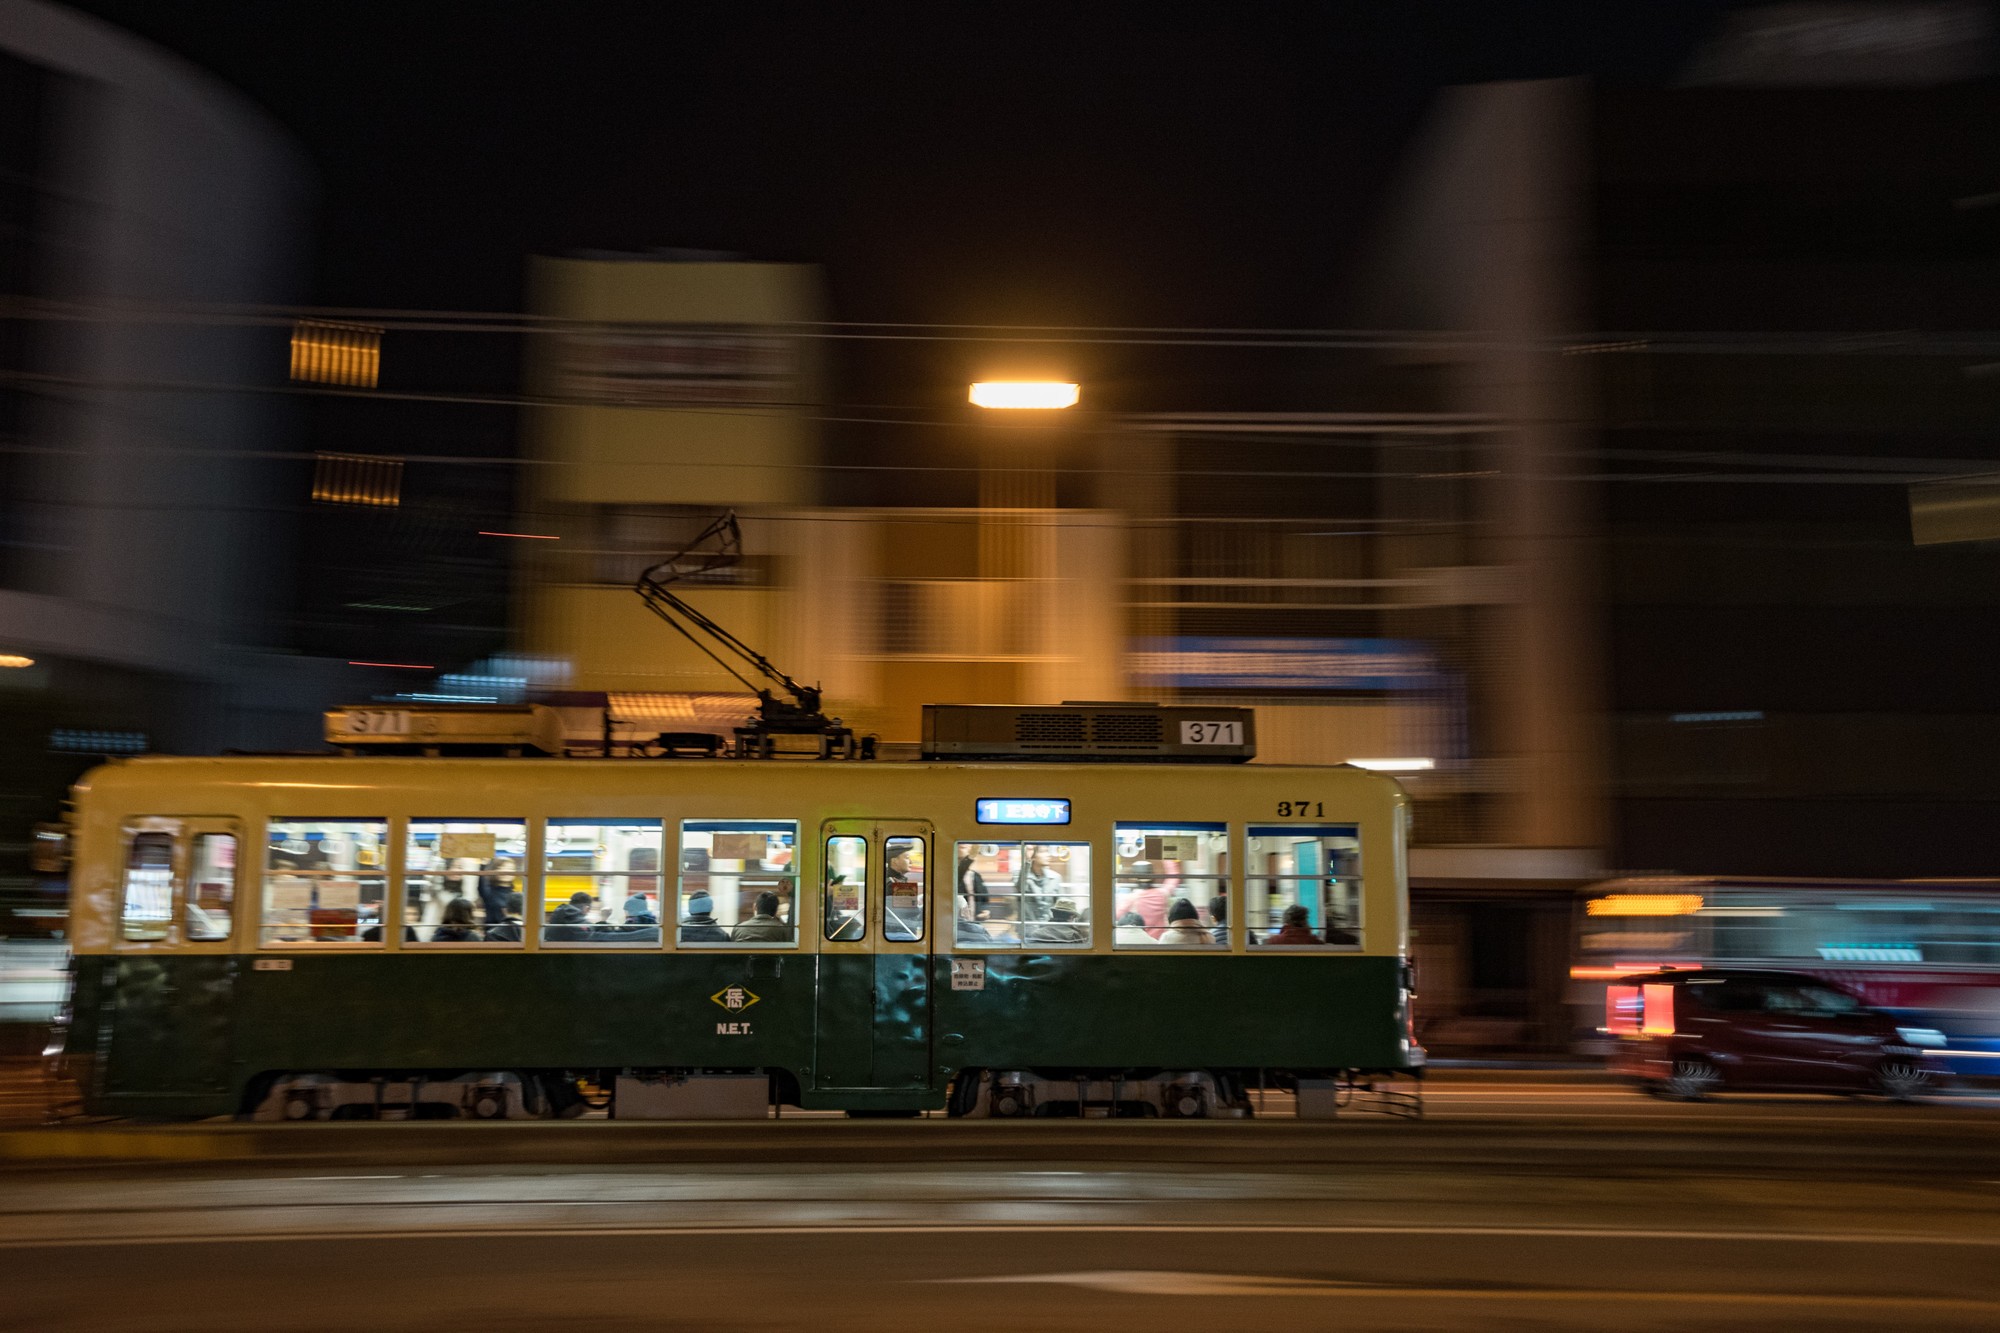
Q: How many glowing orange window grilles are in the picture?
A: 2